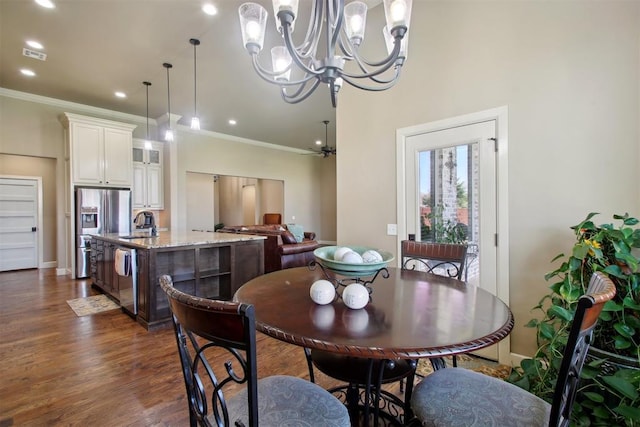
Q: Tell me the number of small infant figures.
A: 0